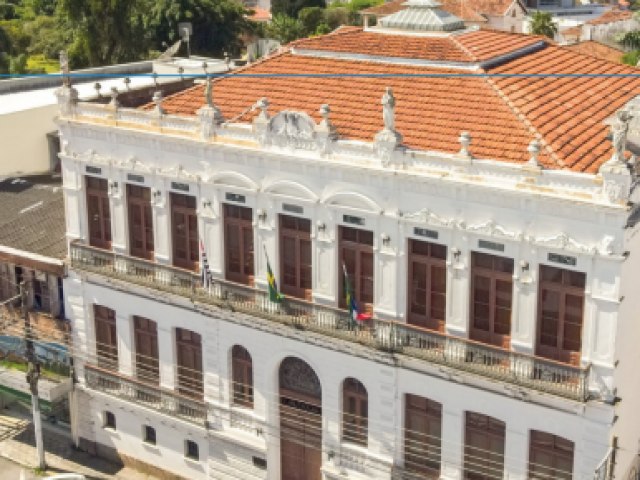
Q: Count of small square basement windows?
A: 3